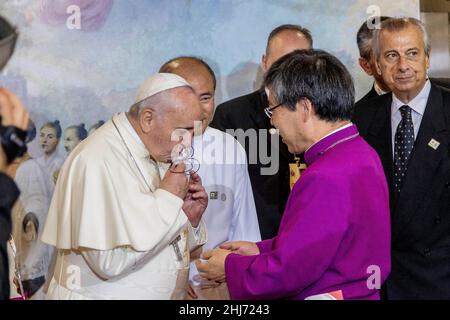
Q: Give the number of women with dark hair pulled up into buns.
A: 3